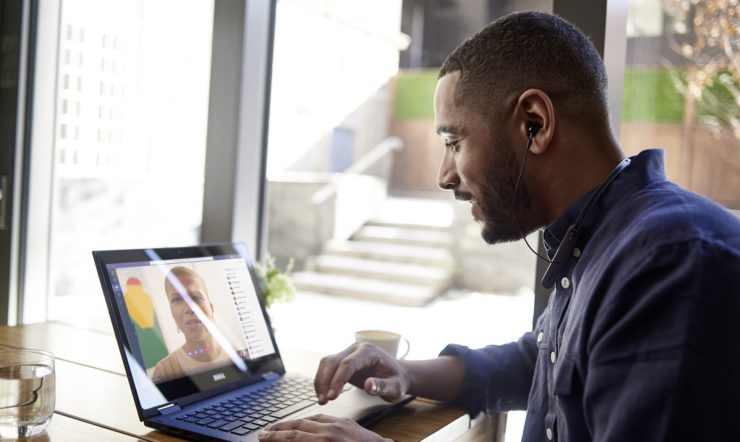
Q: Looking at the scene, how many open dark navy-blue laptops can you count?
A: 1